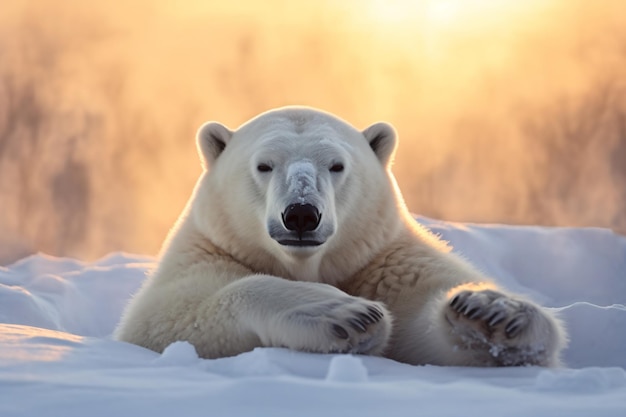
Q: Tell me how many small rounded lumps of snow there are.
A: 2